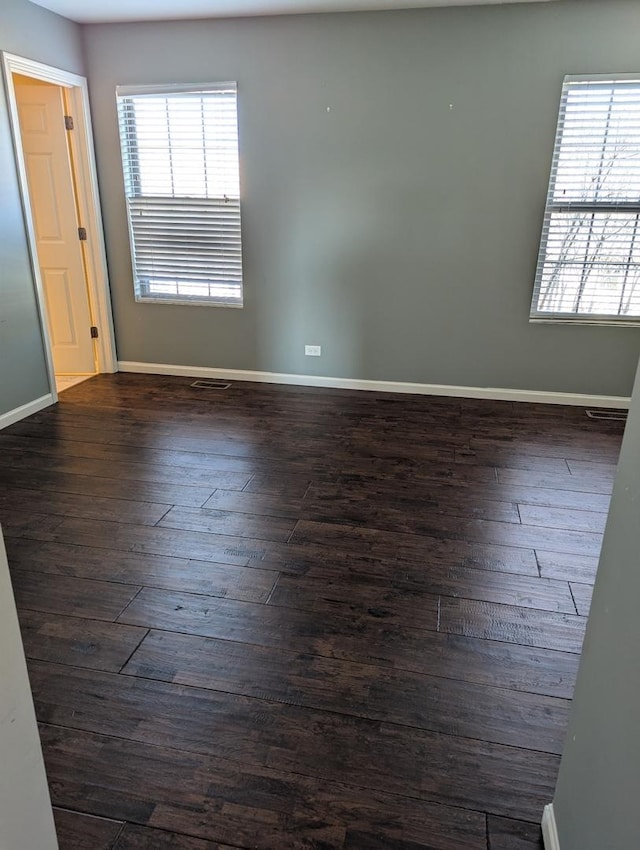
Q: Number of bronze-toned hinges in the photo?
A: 3